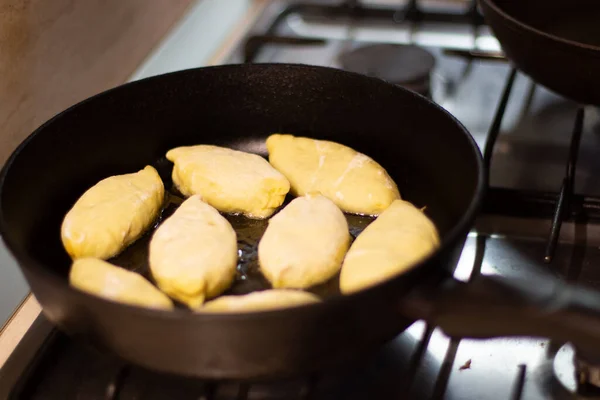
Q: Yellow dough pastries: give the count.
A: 8